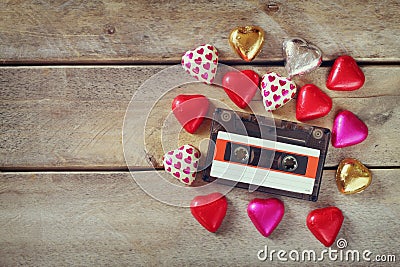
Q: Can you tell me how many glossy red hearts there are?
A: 6